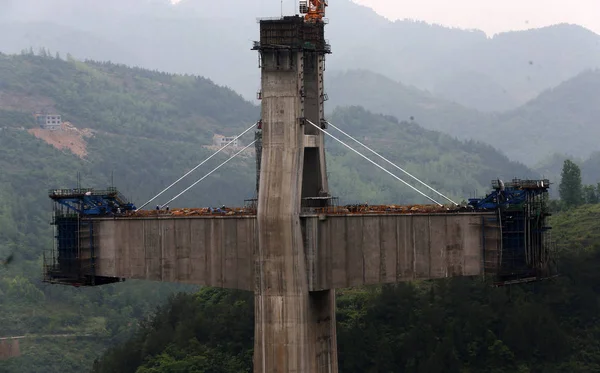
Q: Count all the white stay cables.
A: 4